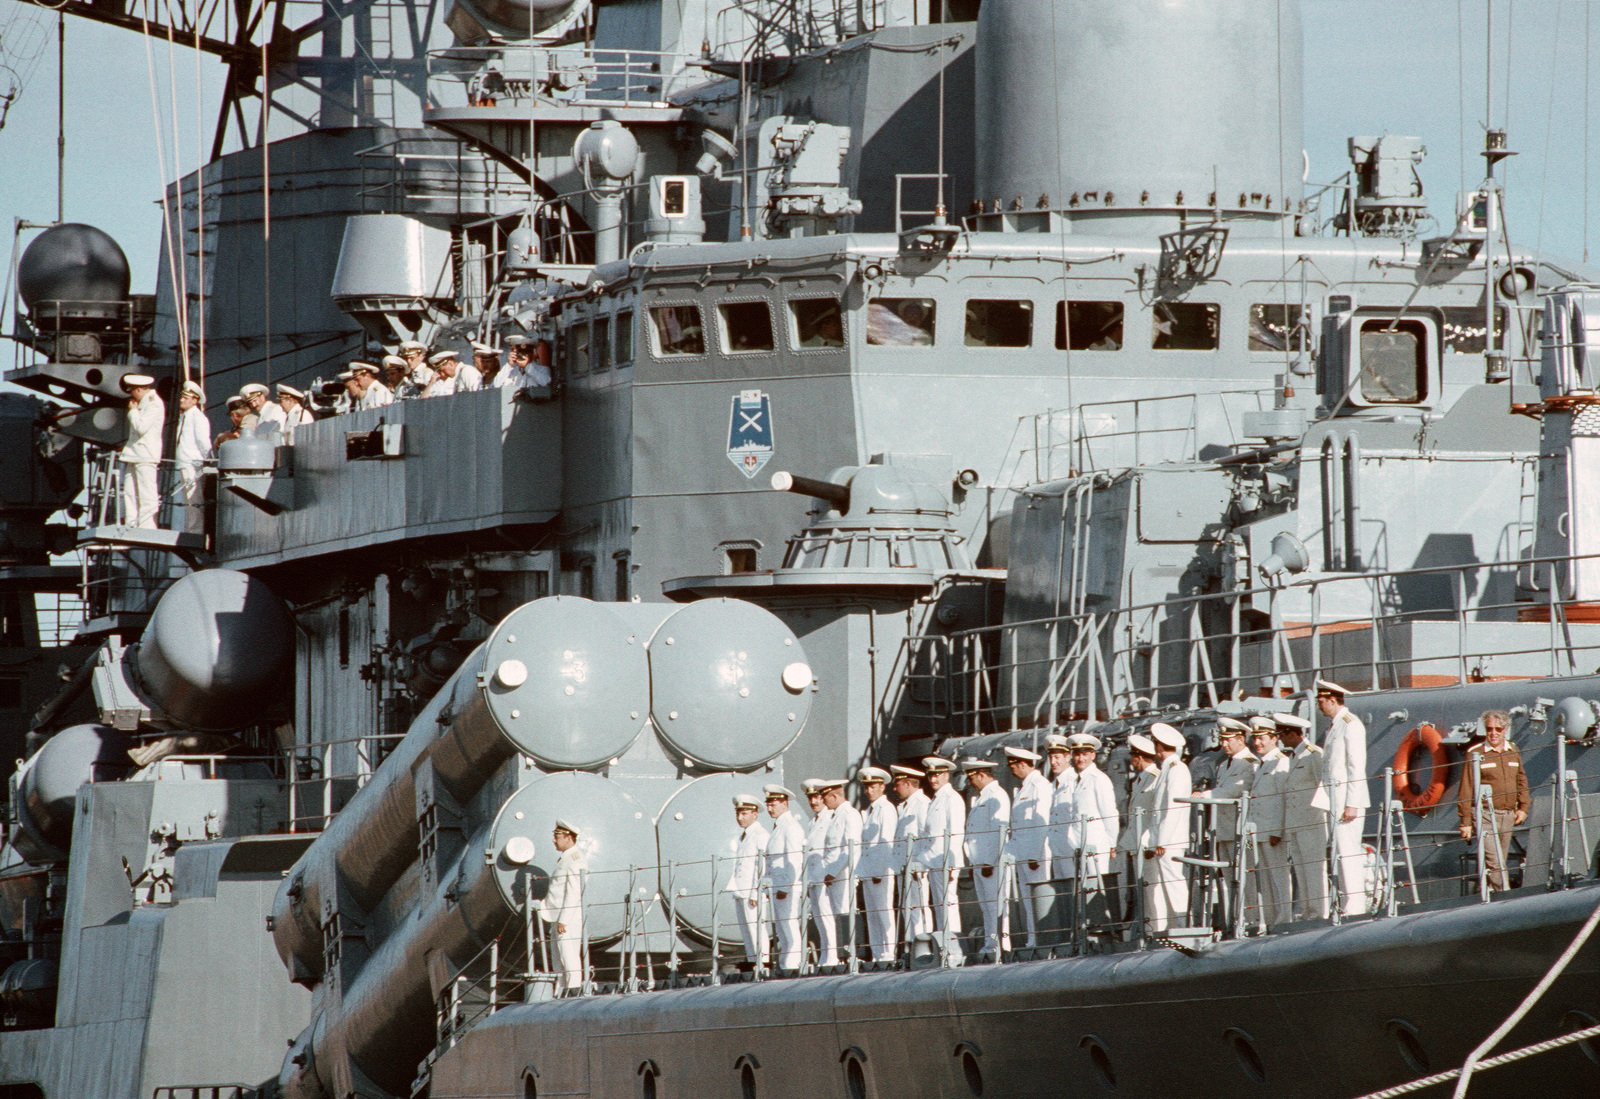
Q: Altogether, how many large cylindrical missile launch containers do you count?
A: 4